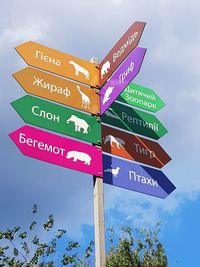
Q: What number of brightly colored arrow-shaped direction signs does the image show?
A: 10